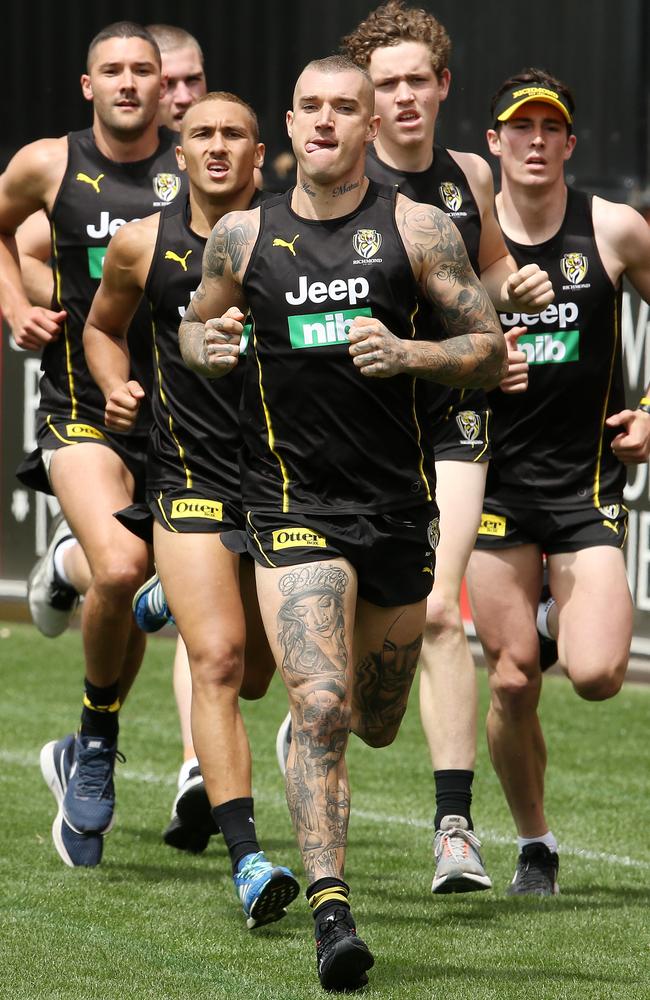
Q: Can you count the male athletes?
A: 6